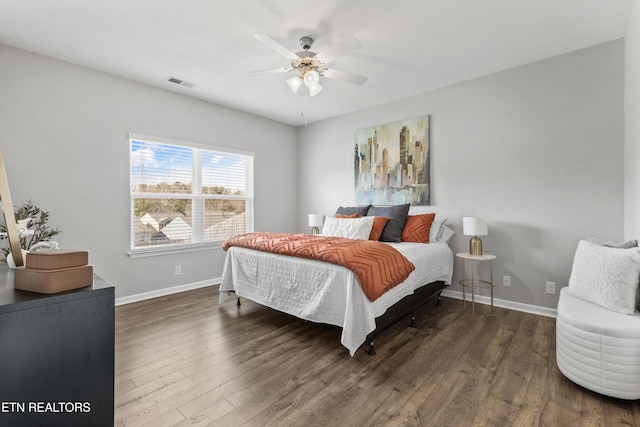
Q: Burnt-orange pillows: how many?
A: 3